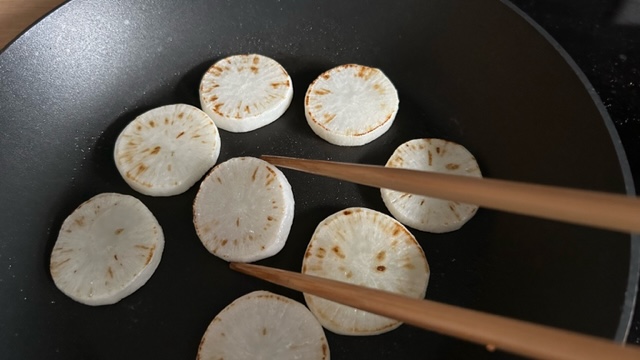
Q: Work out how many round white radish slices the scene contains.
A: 8